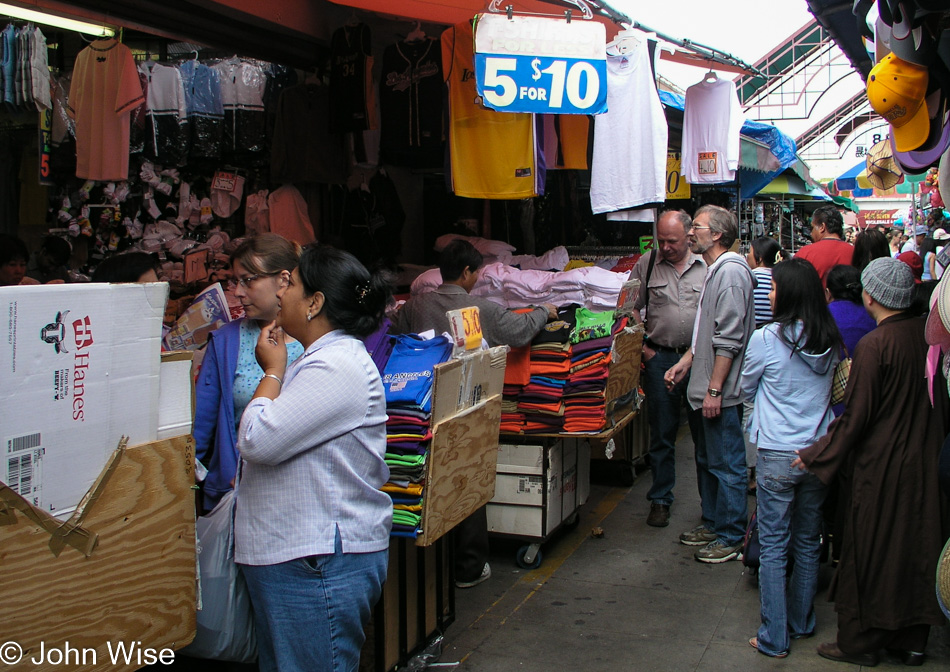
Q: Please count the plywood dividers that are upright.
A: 3